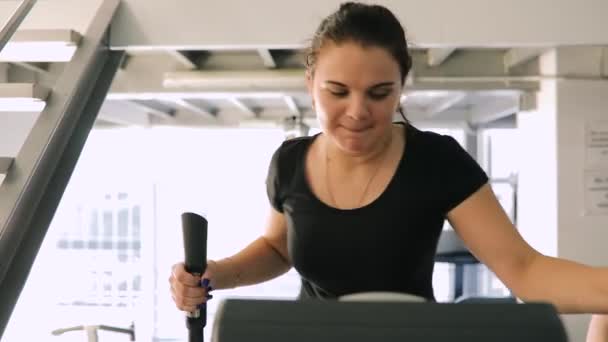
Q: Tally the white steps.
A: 3